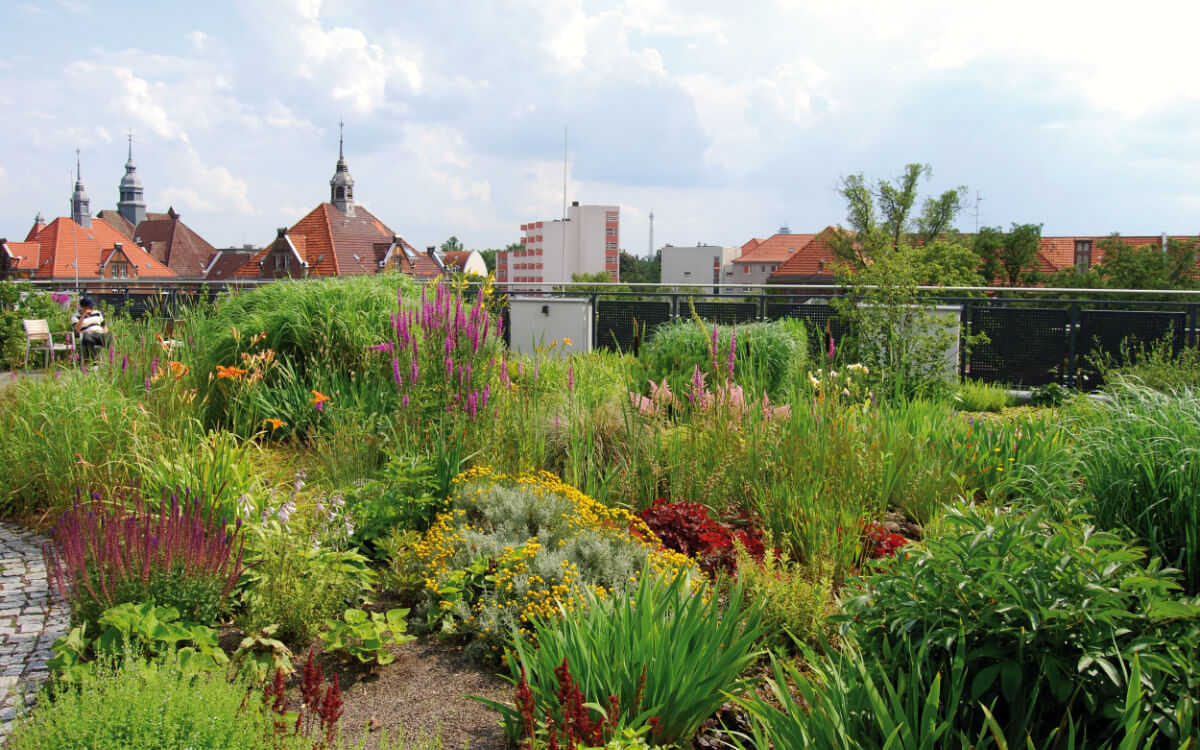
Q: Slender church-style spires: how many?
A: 3